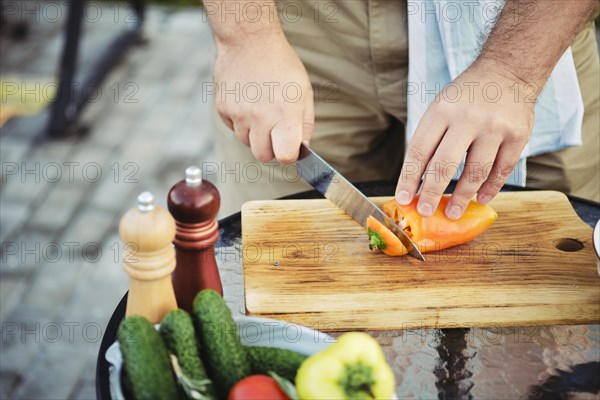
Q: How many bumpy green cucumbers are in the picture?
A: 4